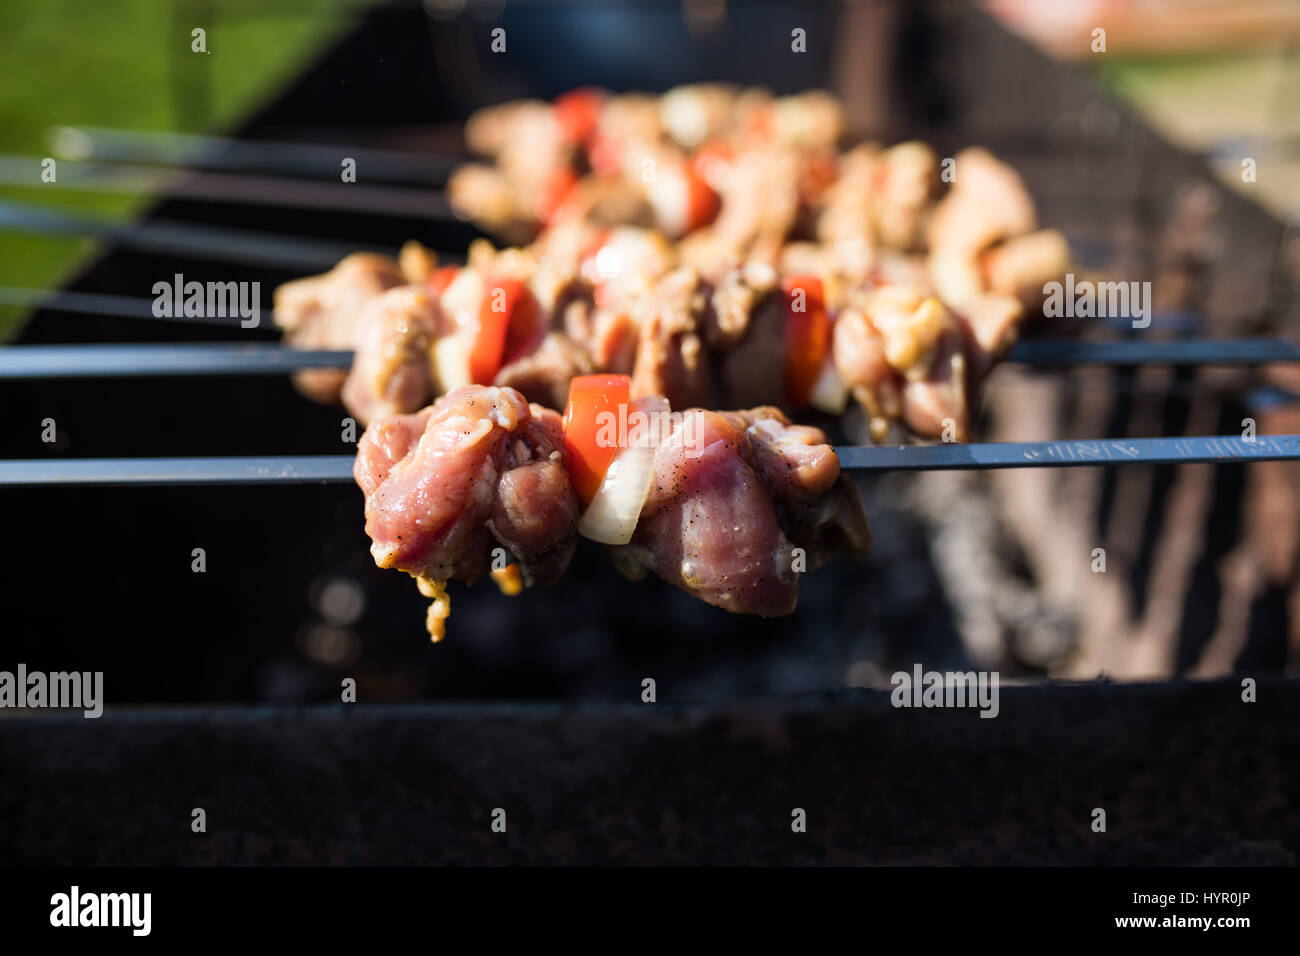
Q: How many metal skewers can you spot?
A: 6